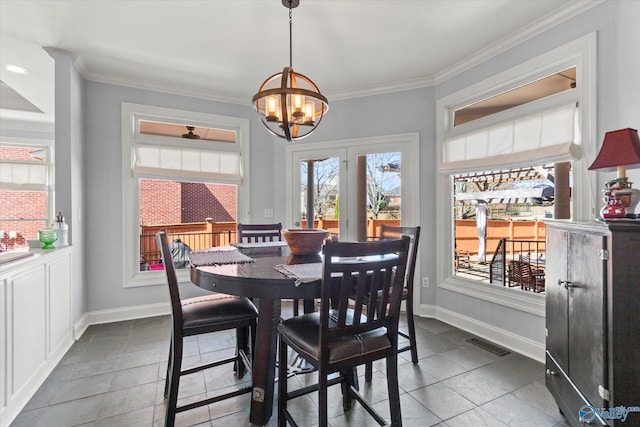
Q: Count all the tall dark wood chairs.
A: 4